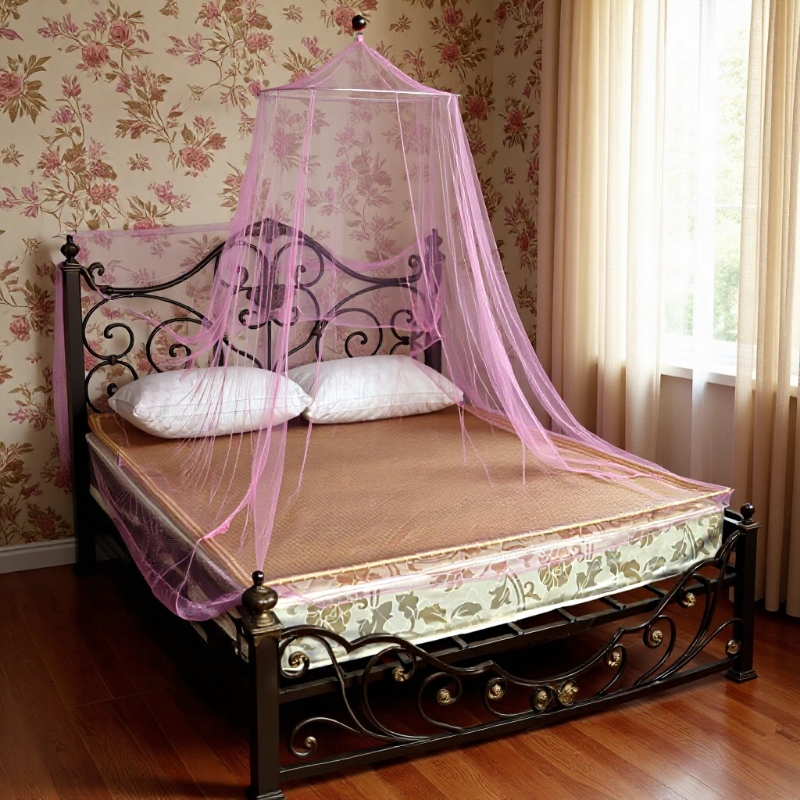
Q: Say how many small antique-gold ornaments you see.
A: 11